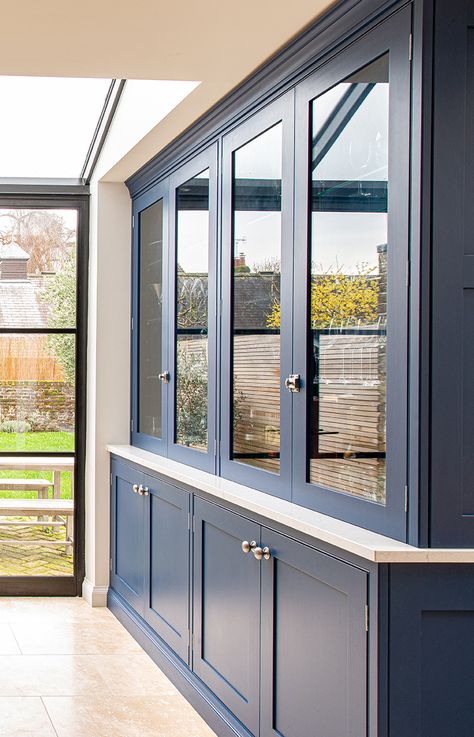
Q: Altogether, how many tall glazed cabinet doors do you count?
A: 4